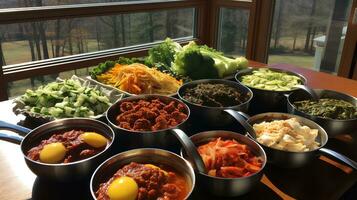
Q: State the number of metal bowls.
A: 8